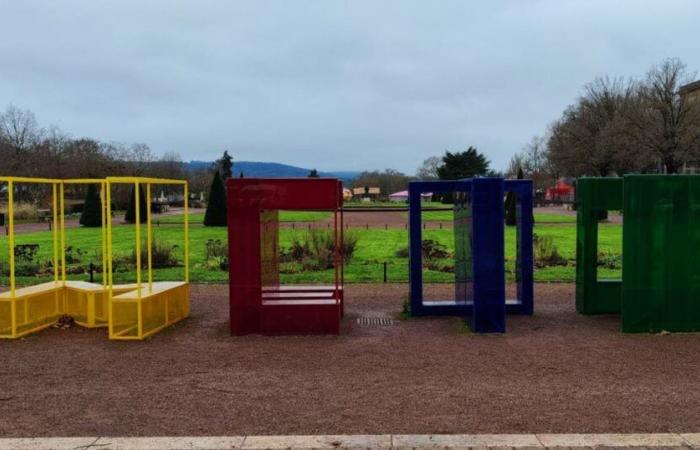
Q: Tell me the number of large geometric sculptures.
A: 4